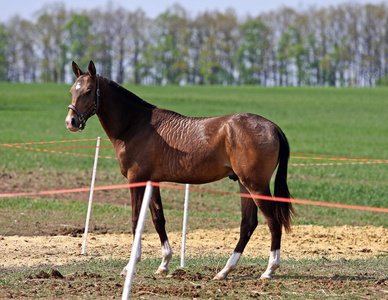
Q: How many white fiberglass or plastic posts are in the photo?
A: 3